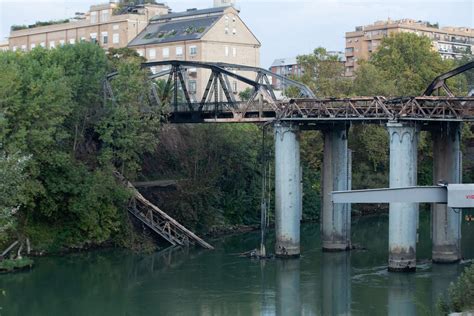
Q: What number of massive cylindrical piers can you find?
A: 4